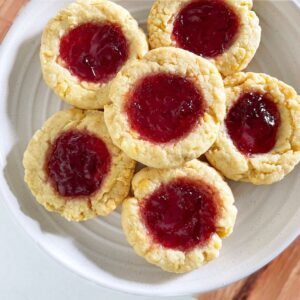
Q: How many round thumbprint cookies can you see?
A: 6